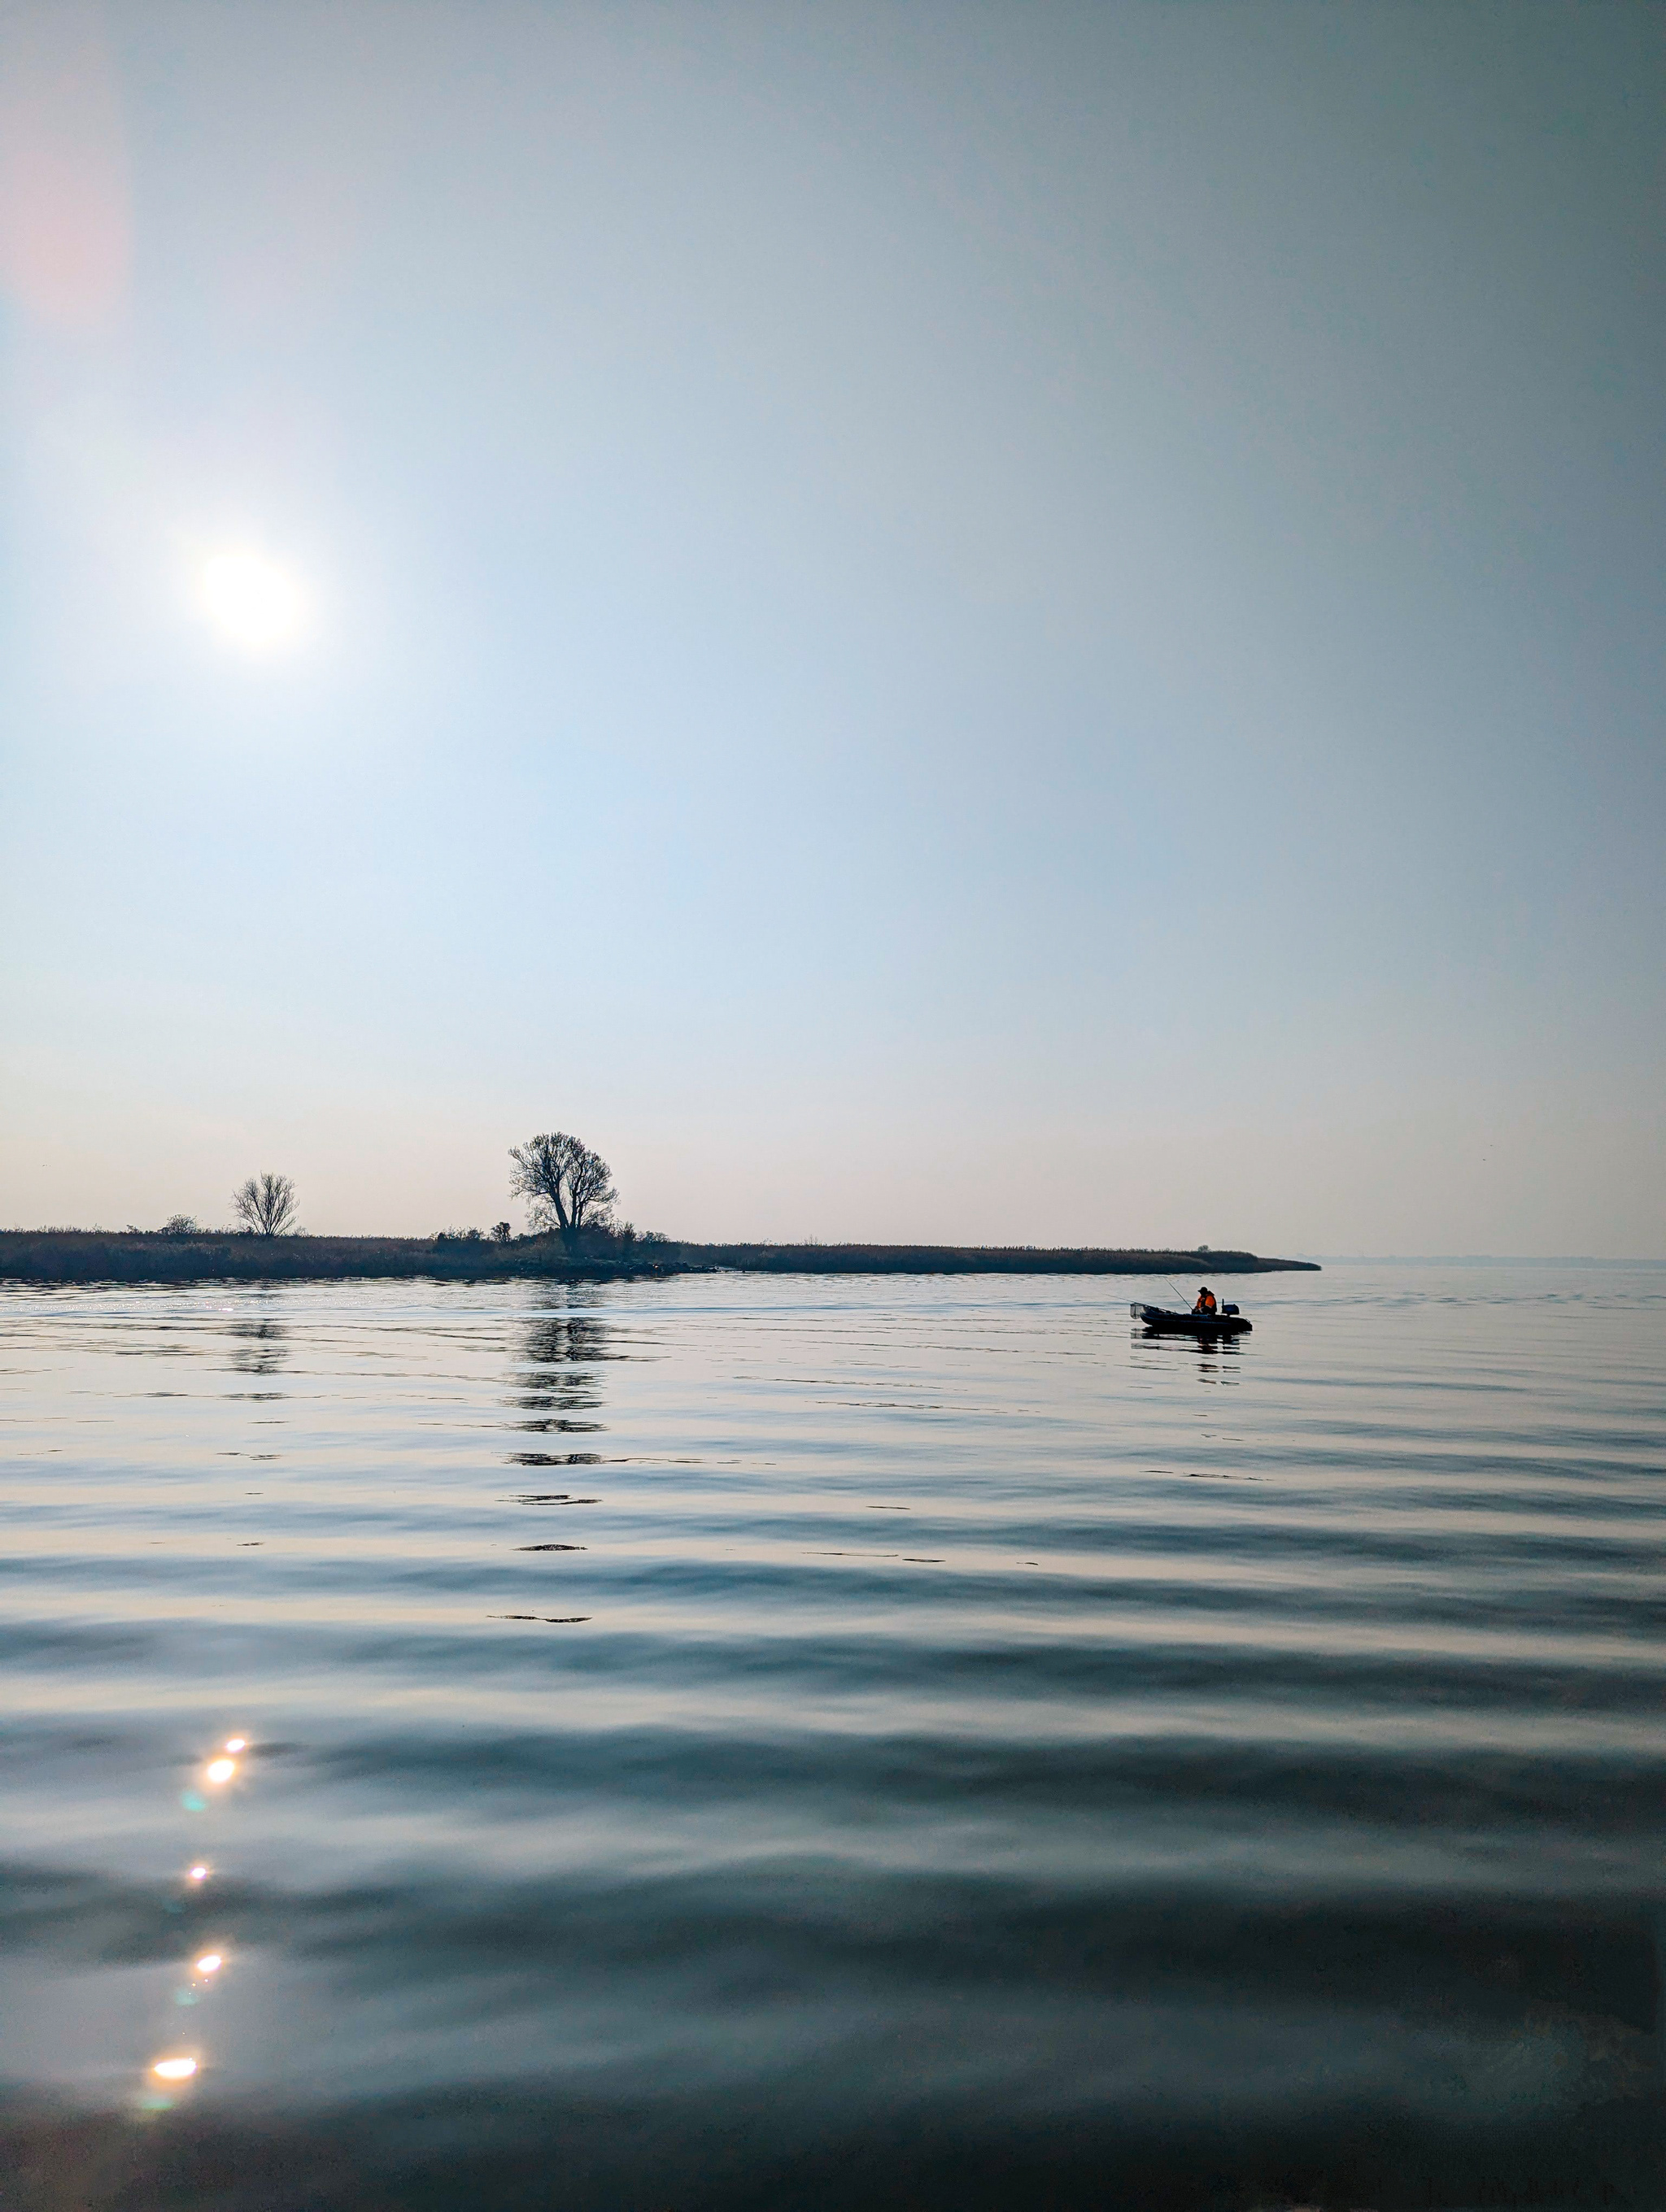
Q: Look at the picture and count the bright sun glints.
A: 5